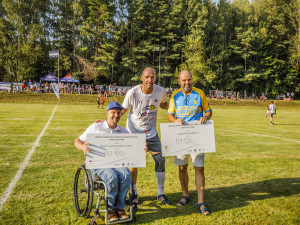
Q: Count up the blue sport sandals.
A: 2